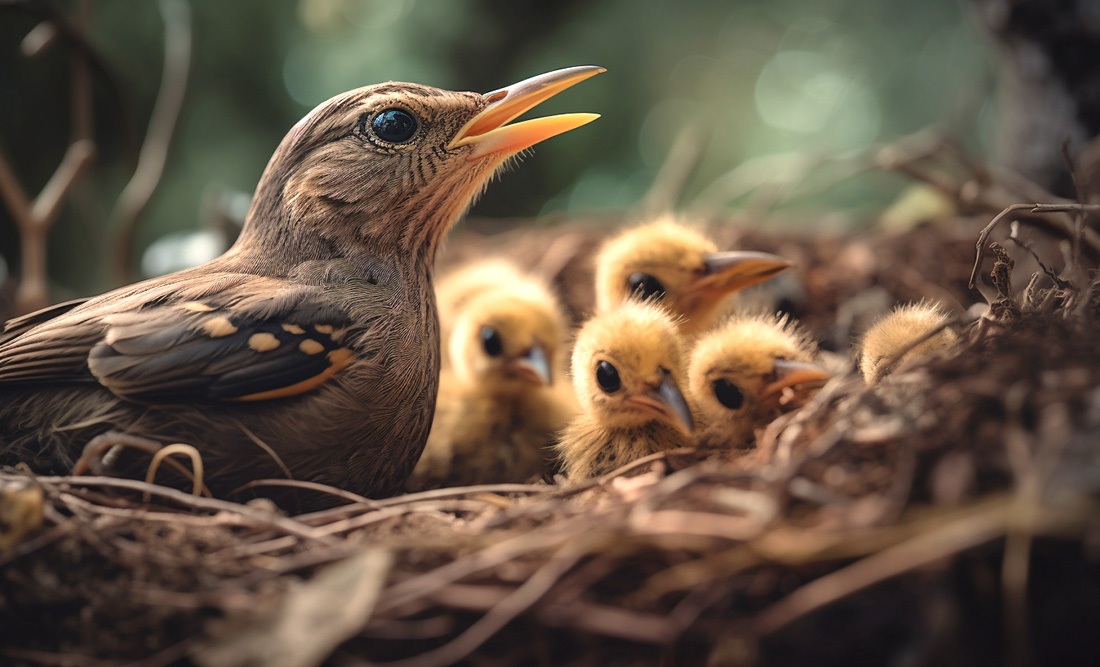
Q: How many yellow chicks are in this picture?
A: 5